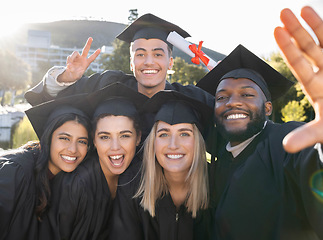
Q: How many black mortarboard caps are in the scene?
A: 5